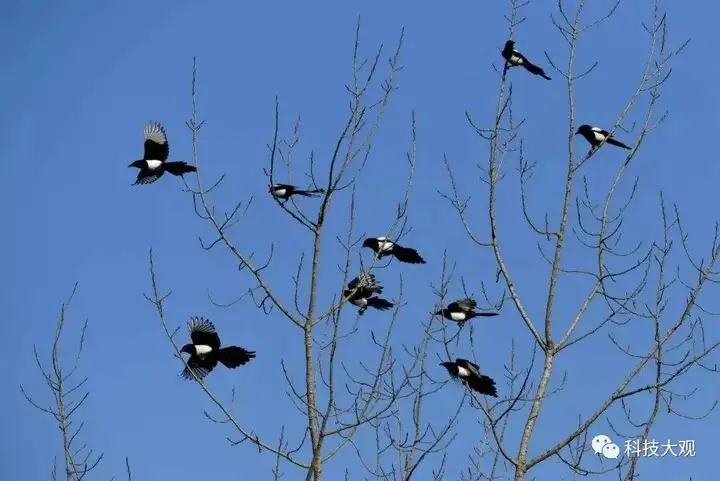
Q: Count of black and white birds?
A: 9